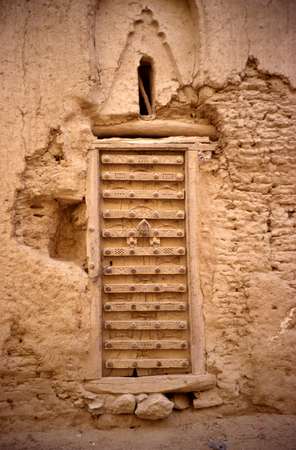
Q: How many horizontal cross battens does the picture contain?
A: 12